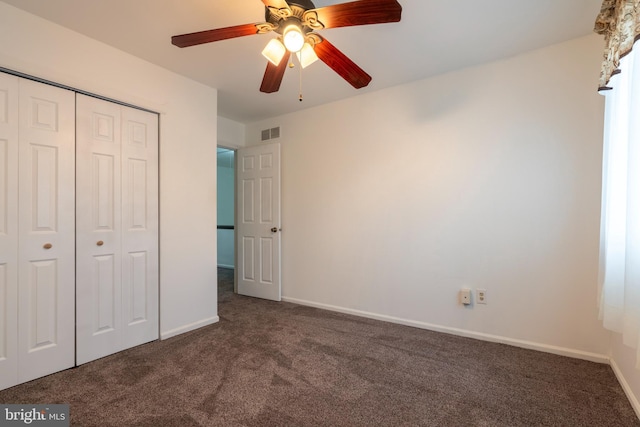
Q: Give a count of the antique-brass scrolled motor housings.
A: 1